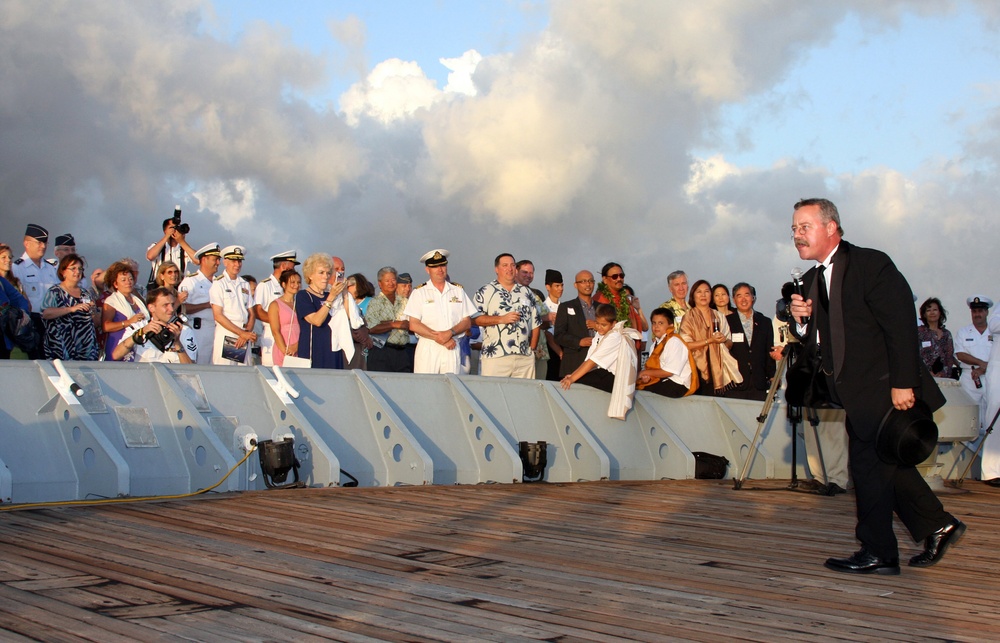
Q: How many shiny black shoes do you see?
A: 2